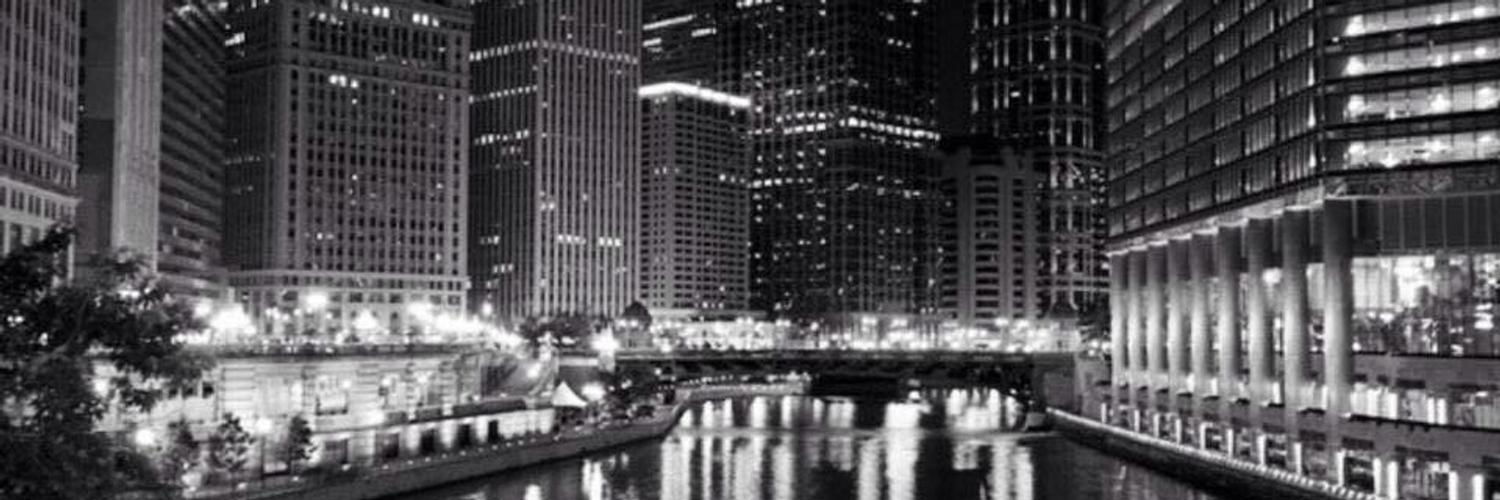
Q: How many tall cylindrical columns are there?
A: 9